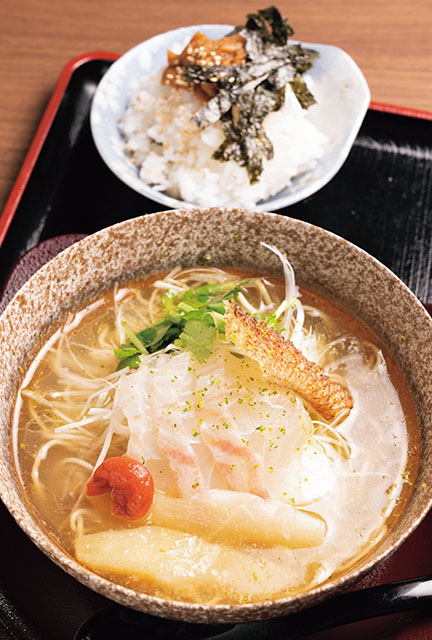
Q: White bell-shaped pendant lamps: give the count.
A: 0